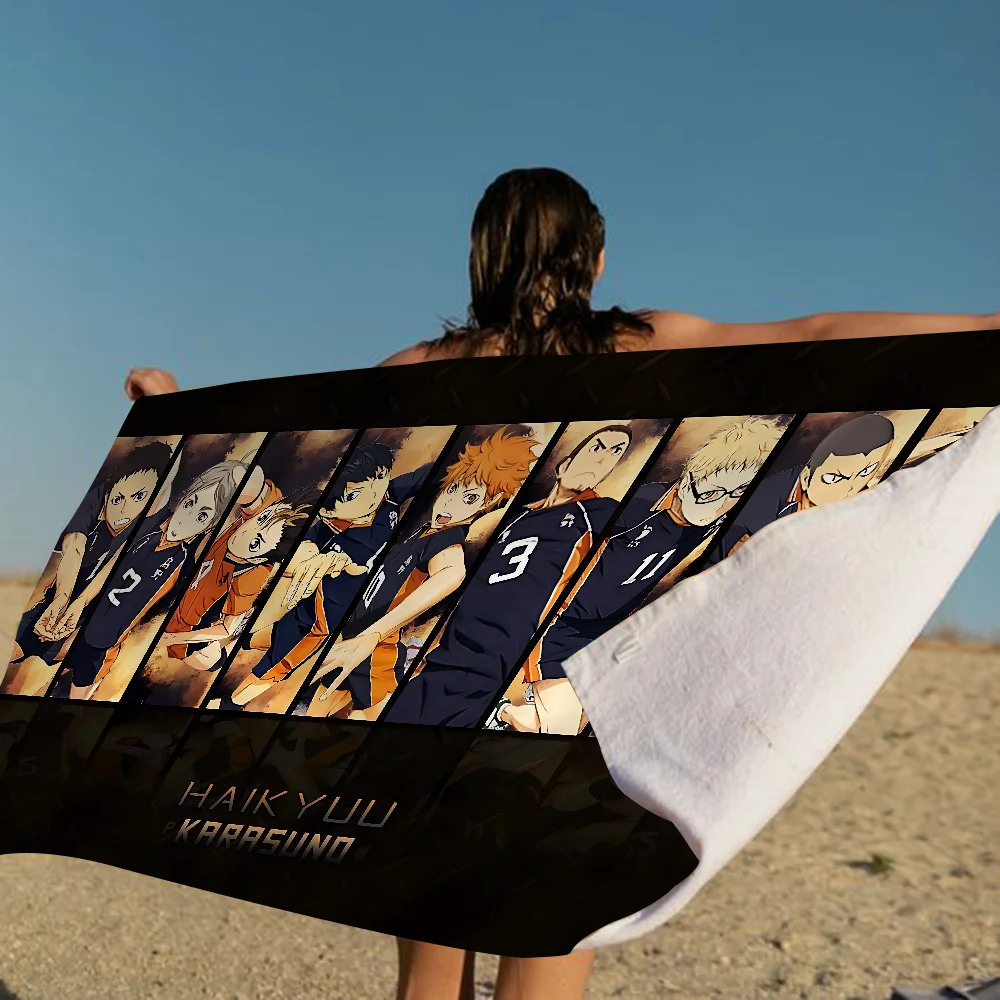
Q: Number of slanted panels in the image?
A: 9